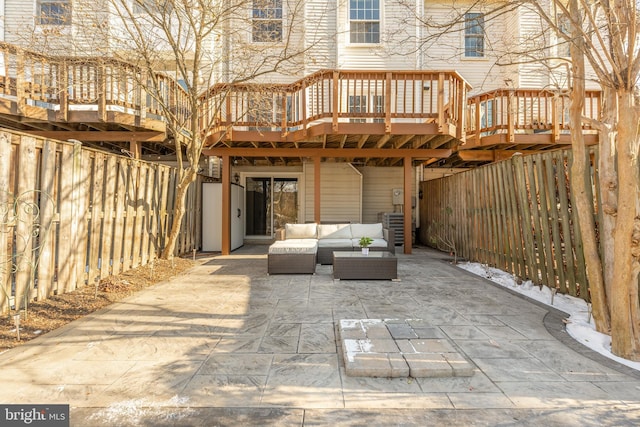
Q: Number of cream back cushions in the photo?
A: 3